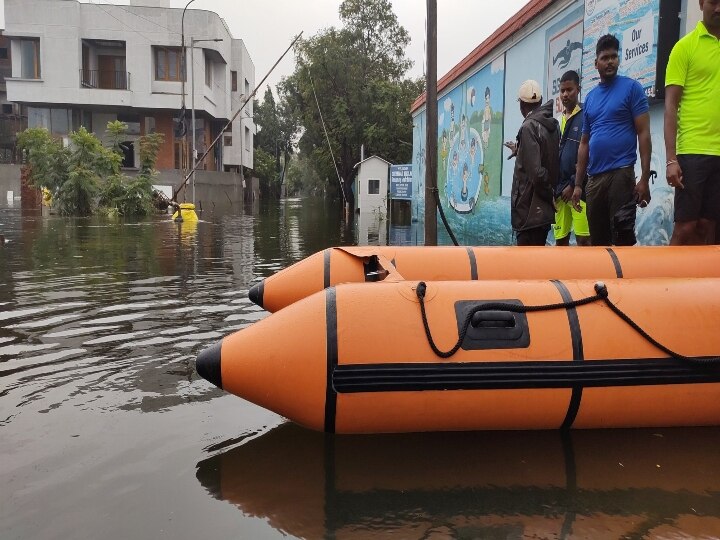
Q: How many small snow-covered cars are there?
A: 0